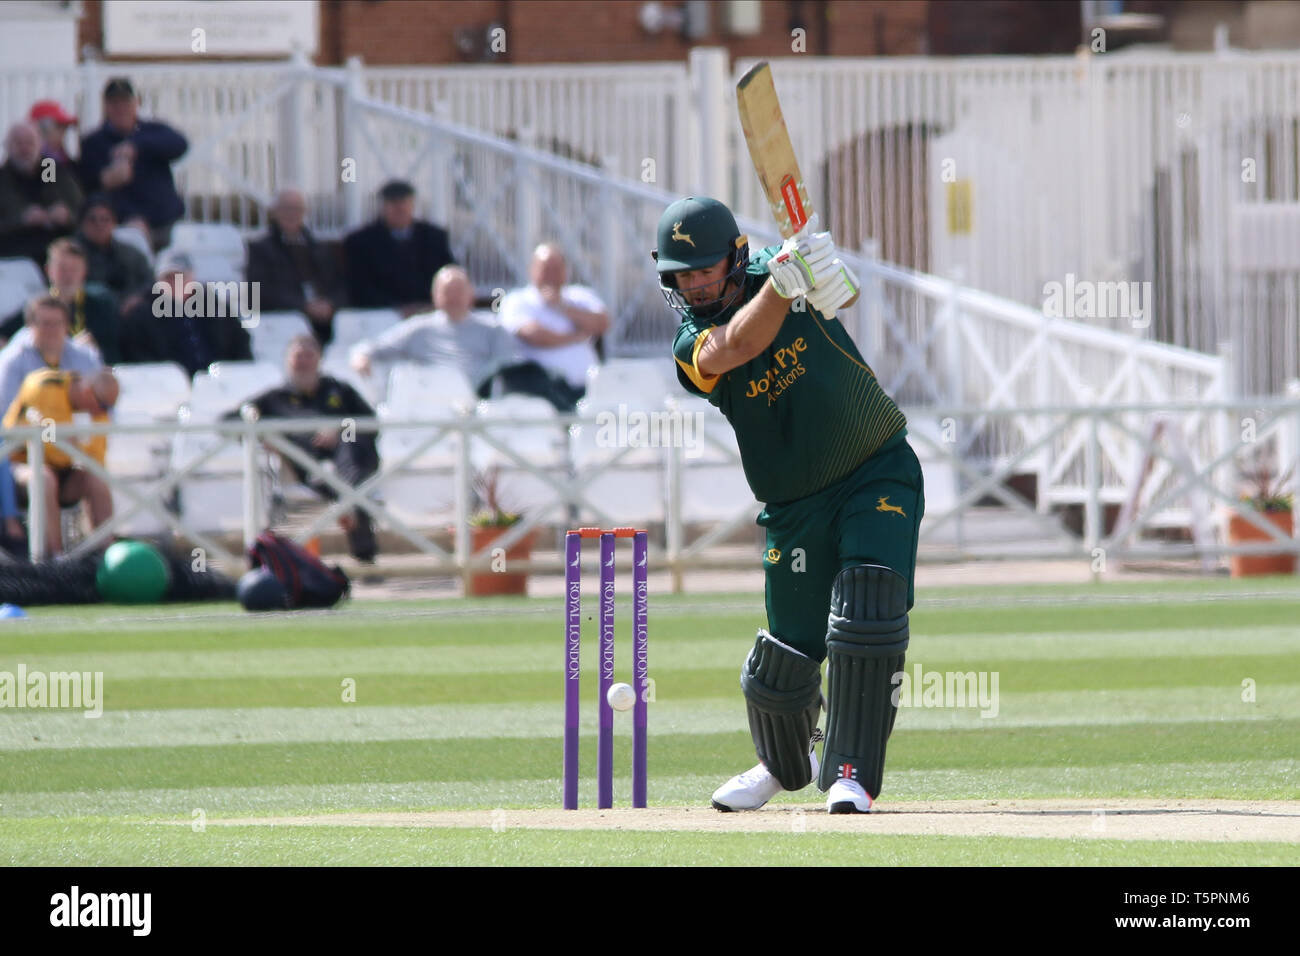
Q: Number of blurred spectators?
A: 13